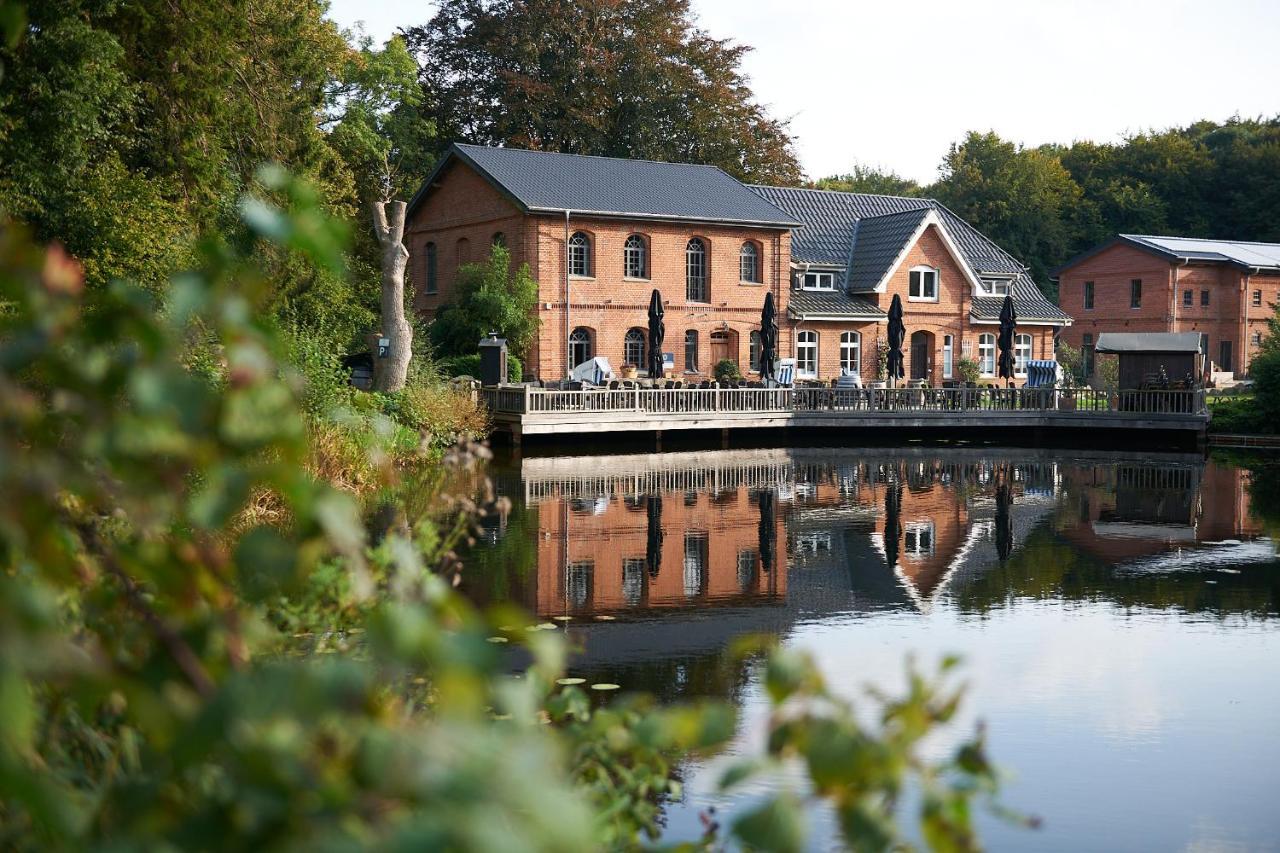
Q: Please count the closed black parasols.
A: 4